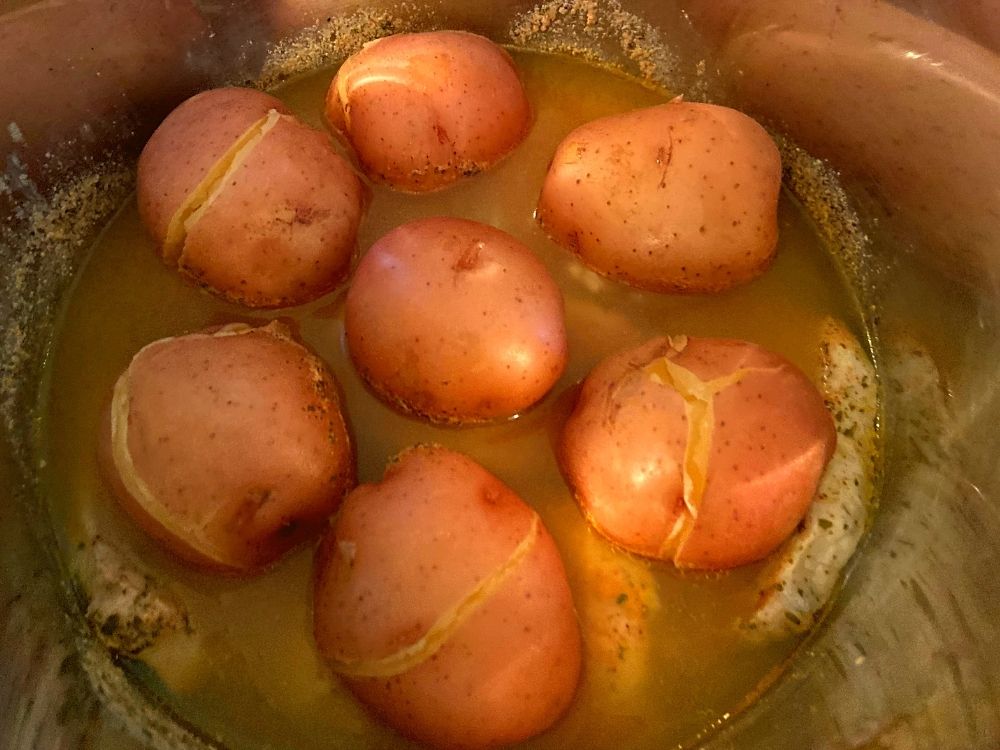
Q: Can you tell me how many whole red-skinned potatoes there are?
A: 7